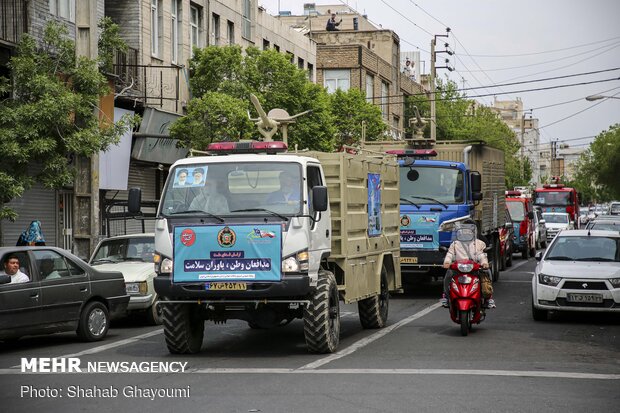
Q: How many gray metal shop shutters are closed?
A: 2